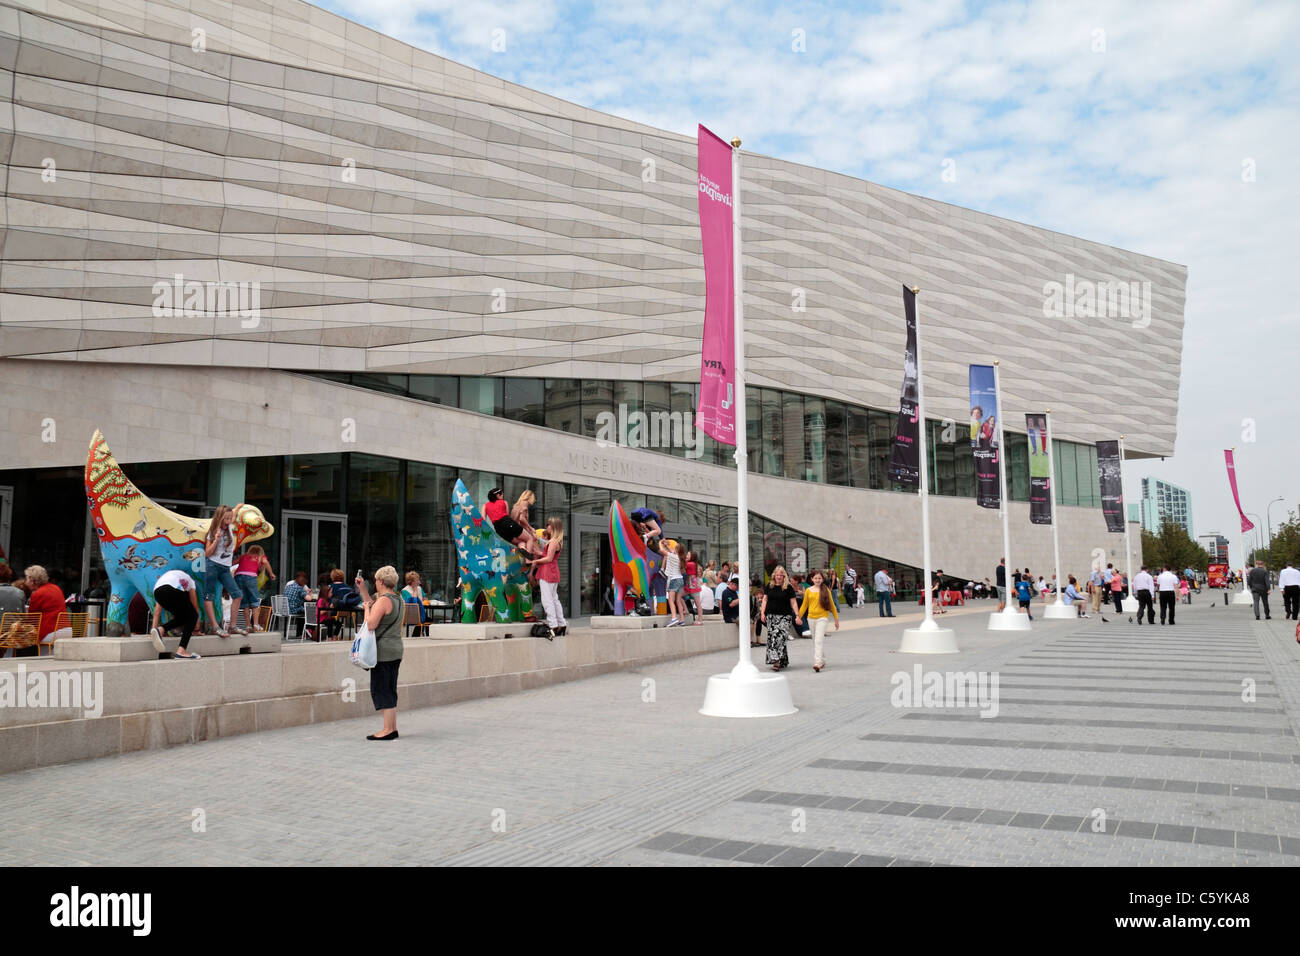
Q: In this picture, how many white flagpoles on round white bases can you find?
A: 6